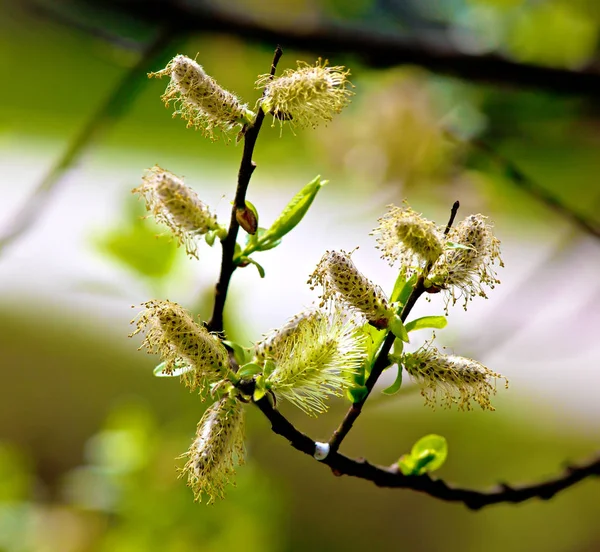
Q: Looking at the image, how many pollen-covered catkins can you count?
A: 11